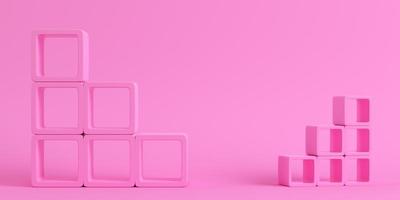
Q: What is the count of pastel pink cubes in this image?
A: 12